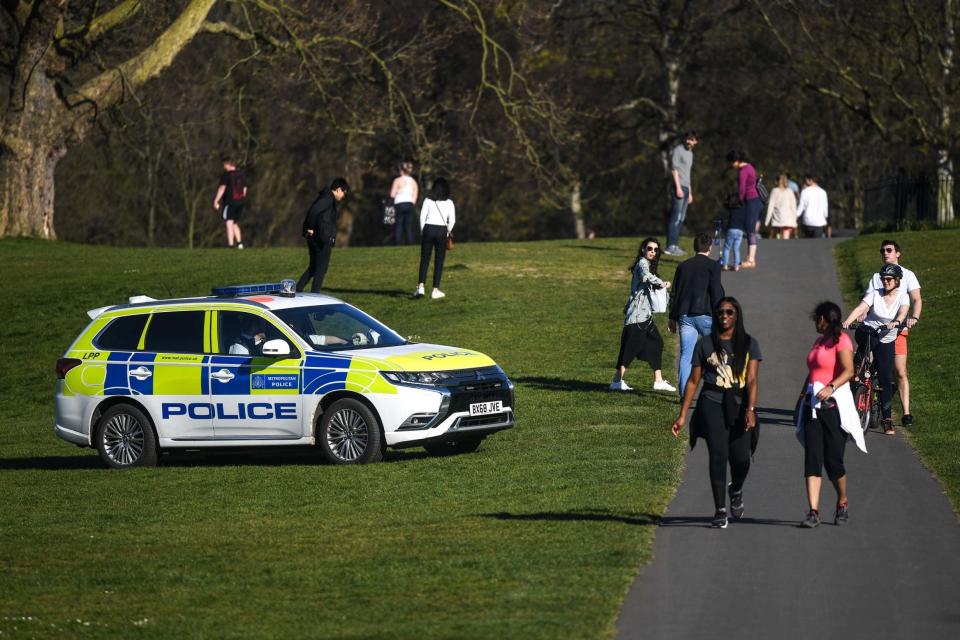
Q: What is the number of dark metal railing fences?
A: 1